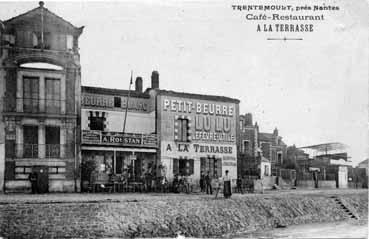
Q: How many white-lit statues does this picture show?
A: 0